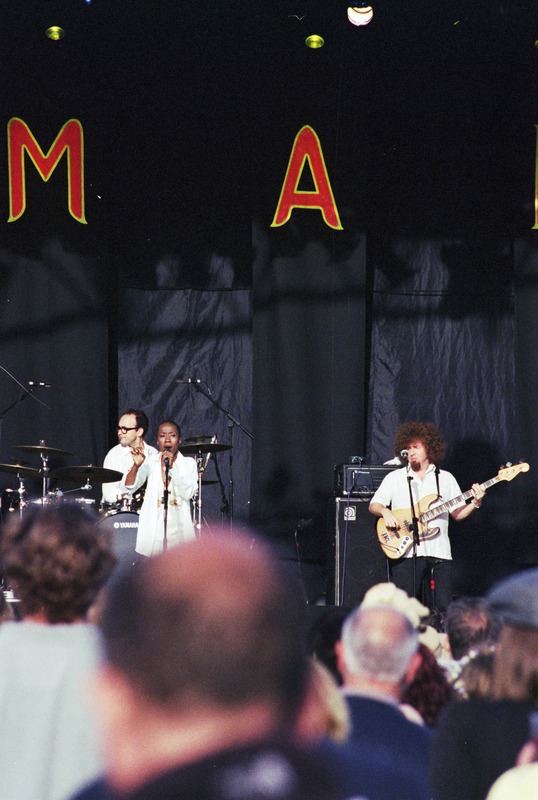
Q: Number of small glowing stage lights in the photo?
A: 3